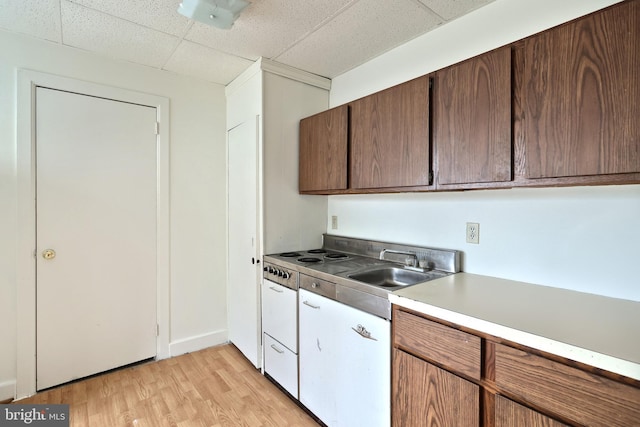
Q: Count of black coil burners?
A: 4